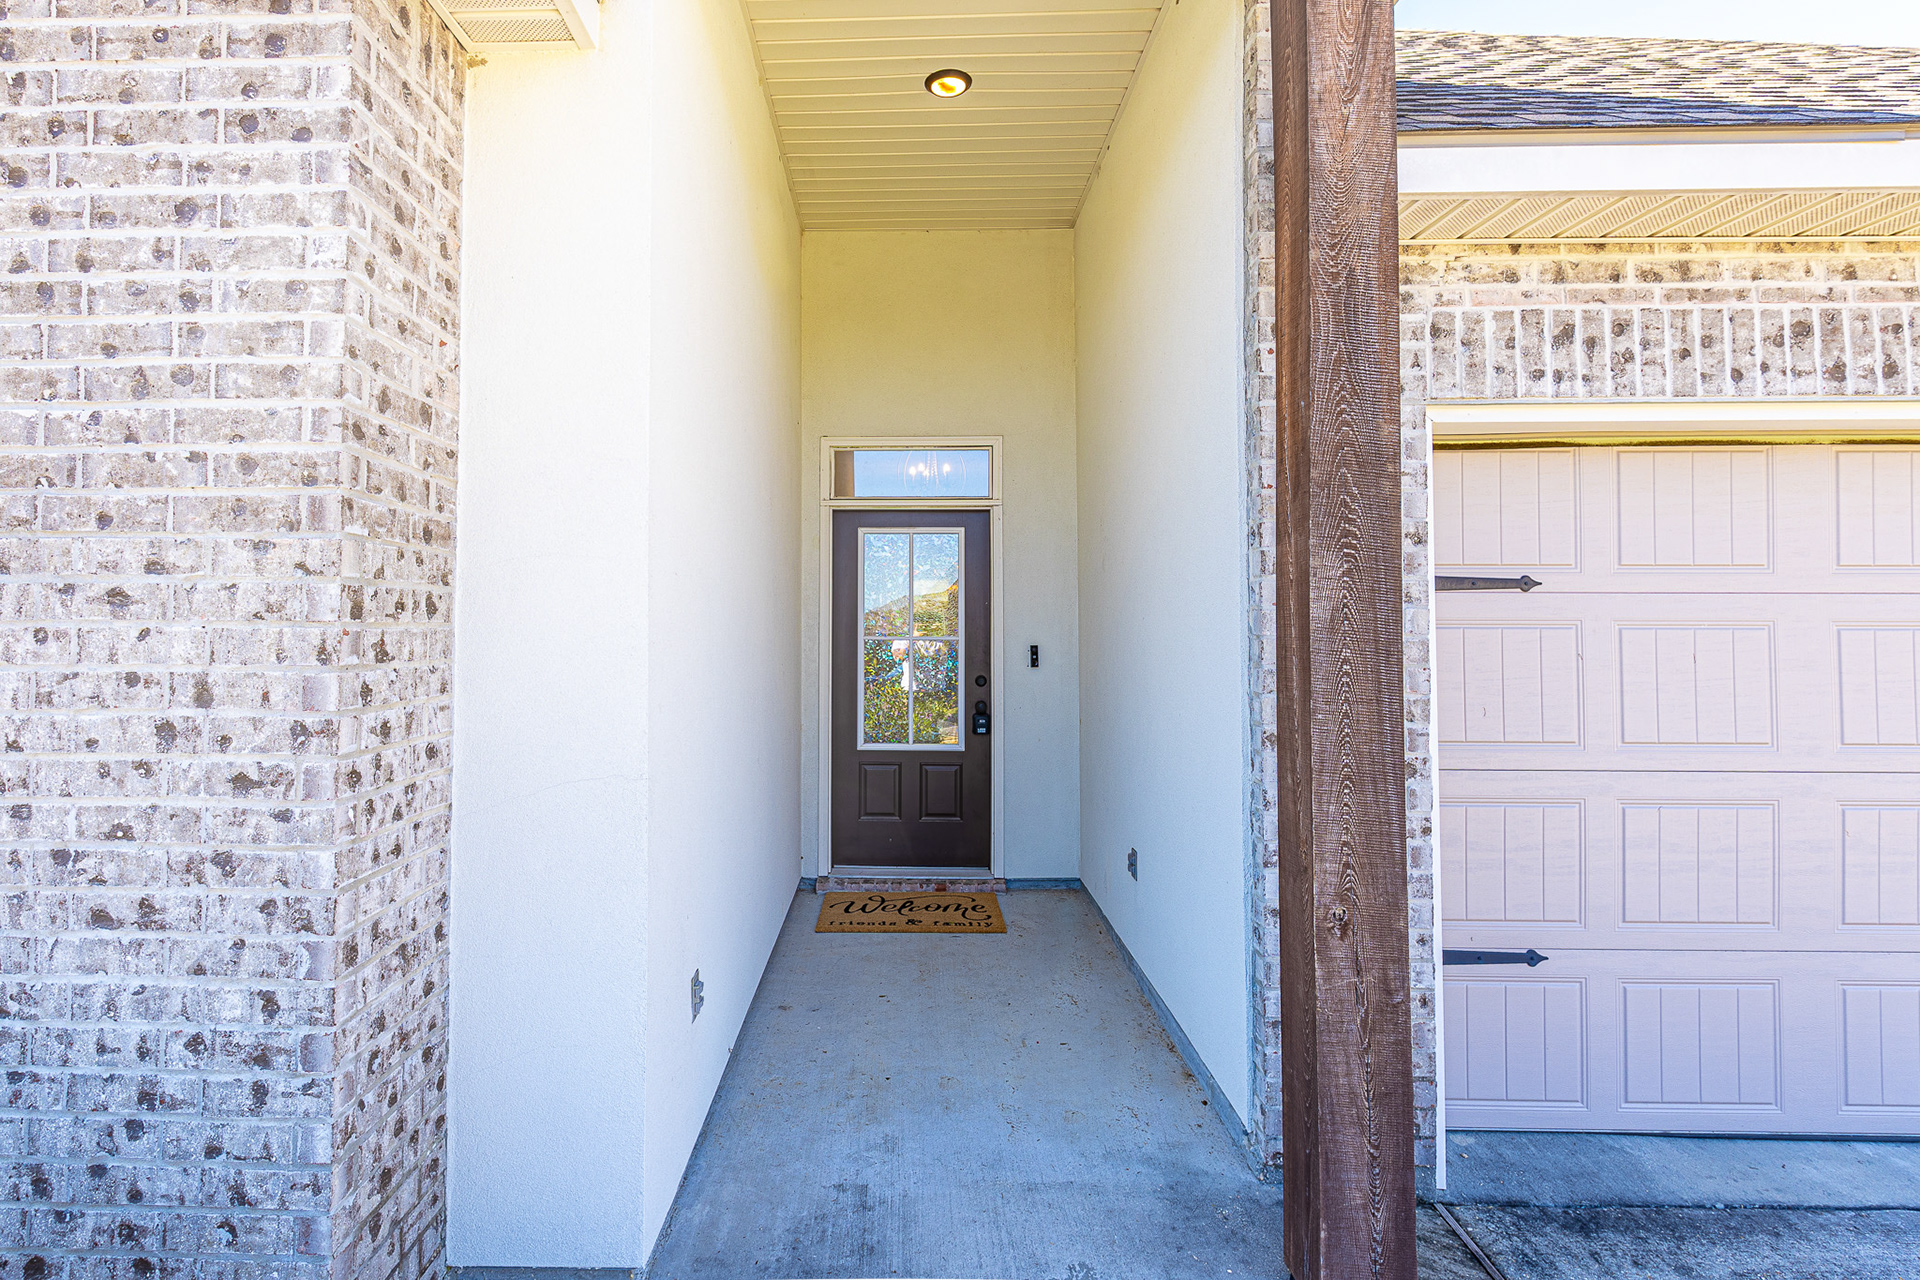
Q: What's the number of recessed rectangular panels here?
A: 14